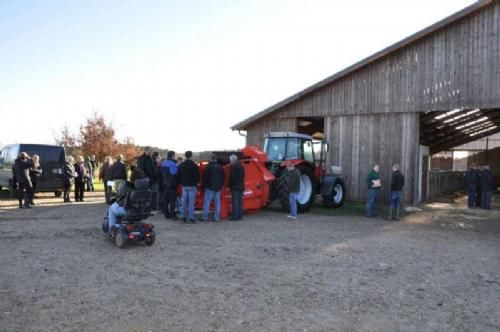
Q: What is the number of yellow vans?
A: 0